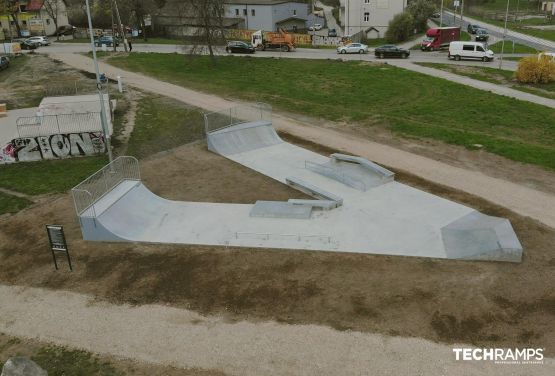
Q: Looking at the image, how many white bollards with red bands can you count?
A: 0